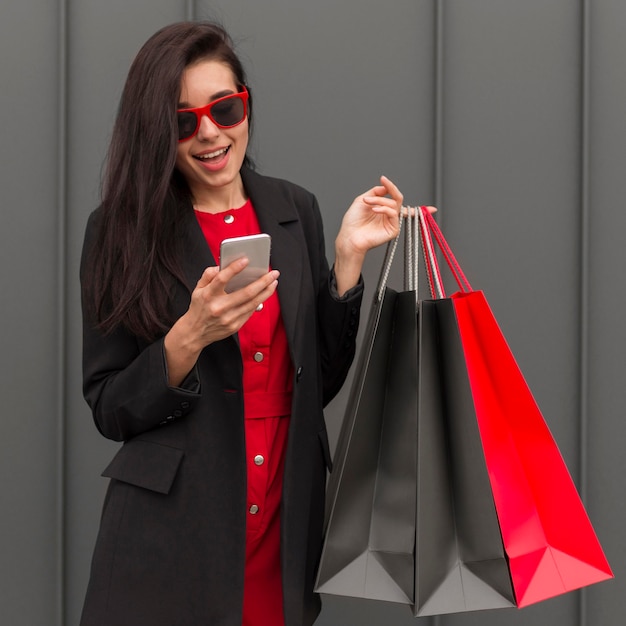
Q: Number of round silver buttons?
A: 5